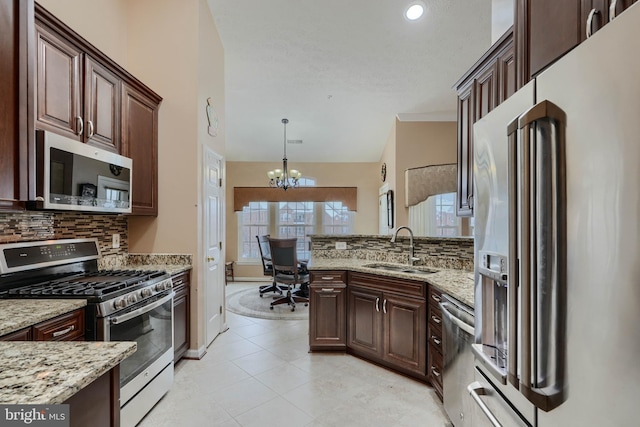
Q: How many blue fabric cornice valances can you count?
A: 0